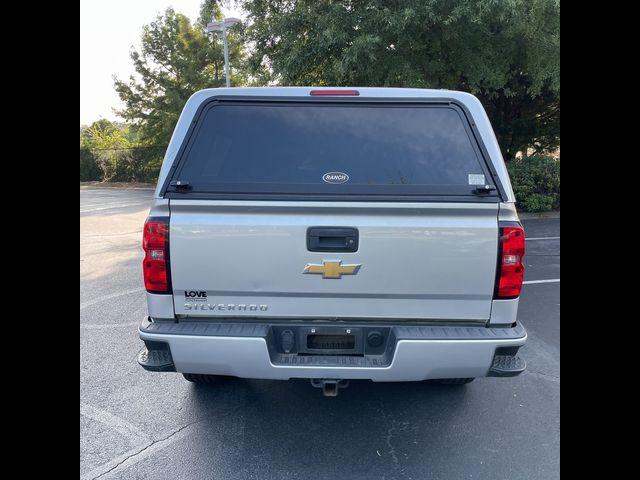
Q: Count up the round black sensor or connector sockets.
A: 2